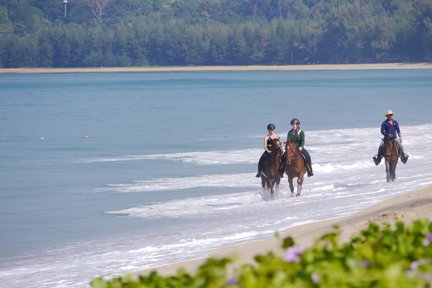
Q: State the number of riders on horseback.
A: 3